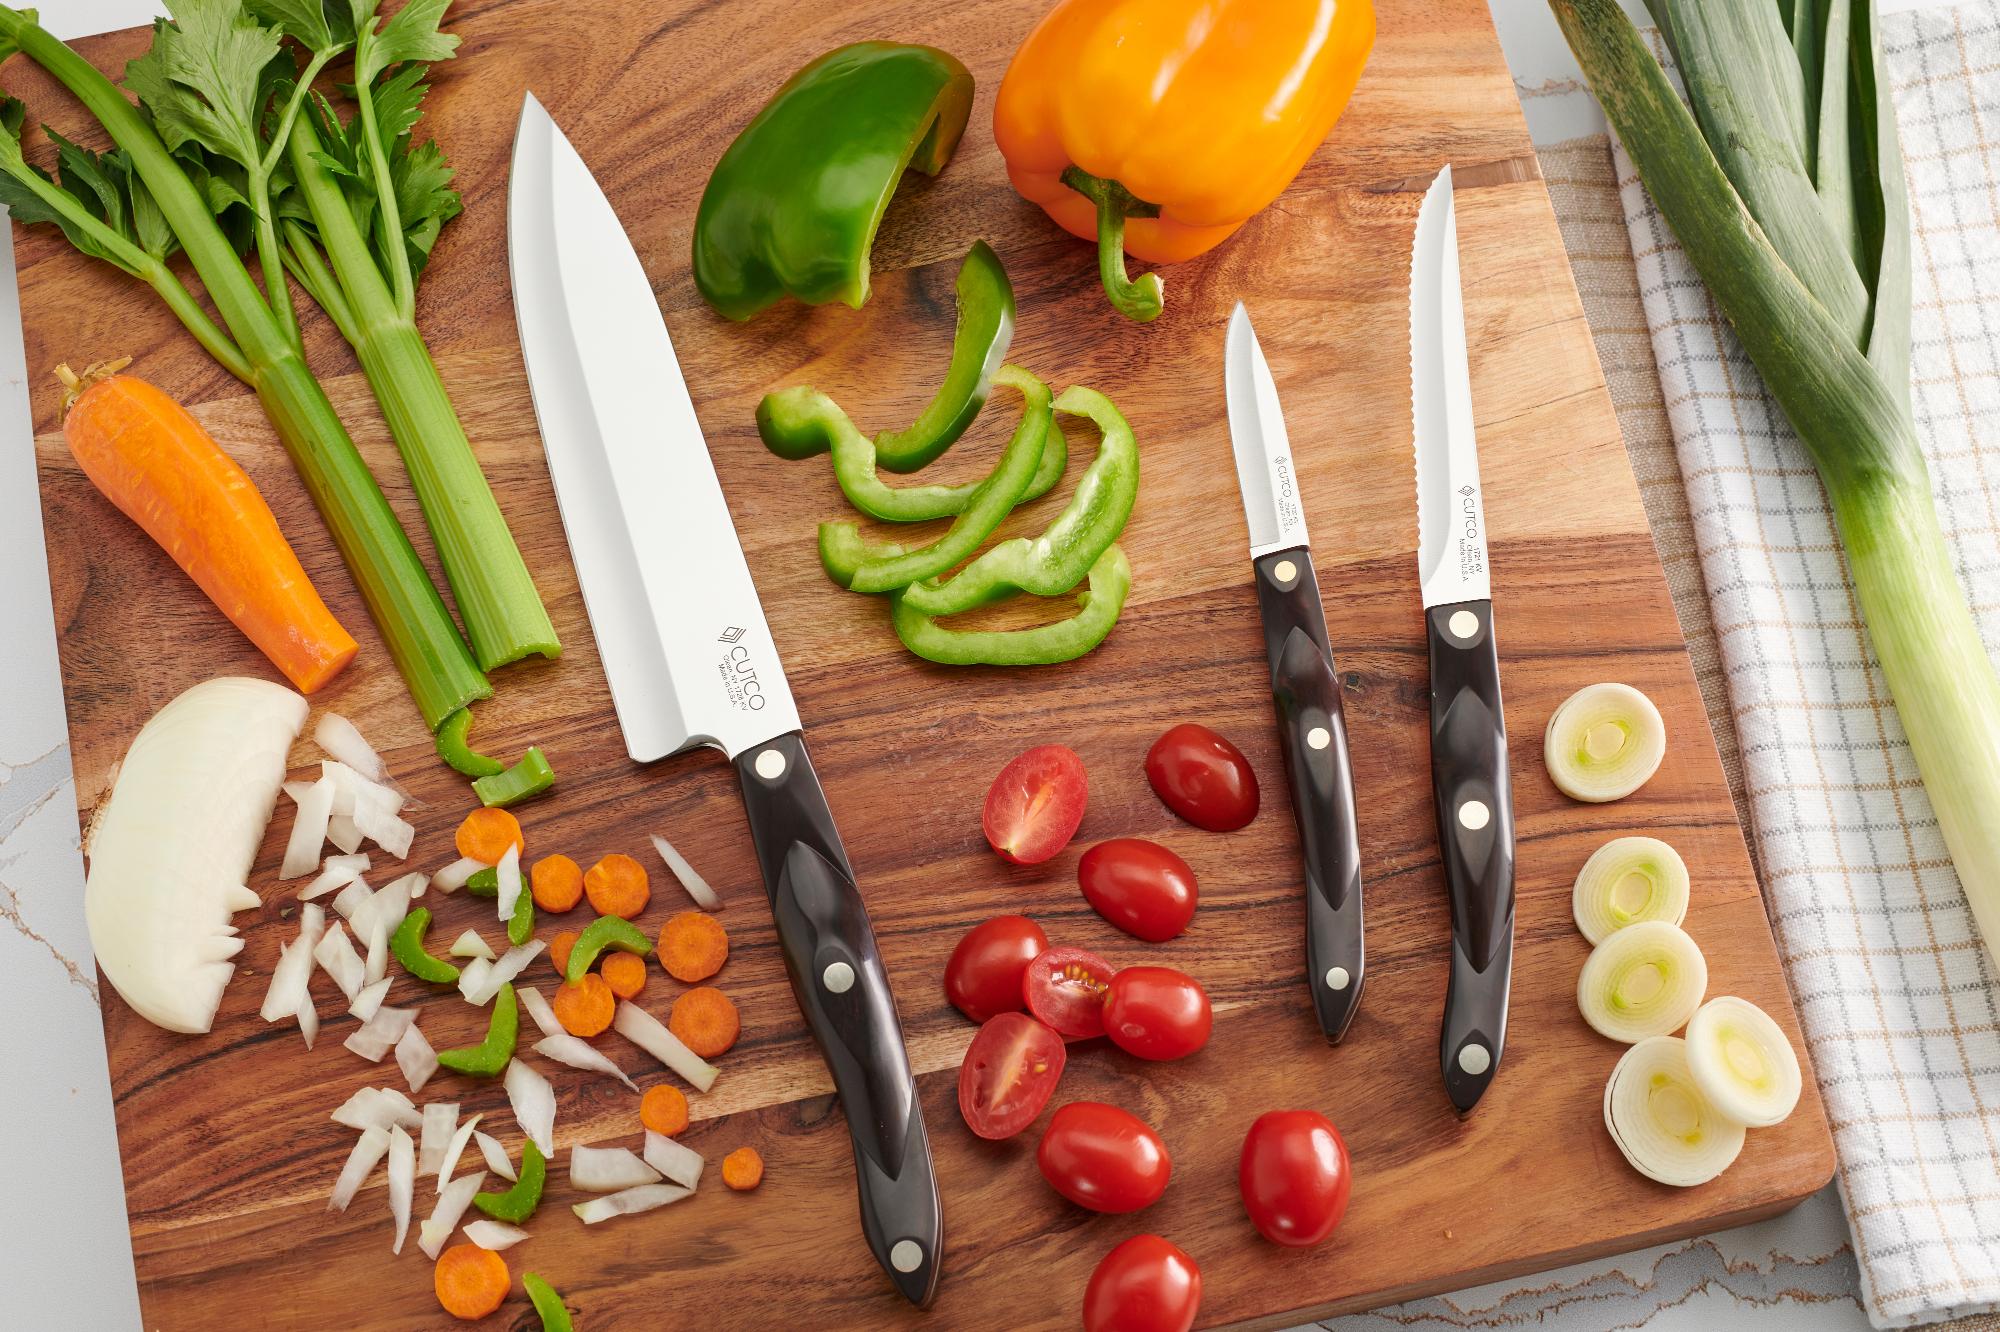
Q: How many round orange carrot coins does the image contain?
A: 11